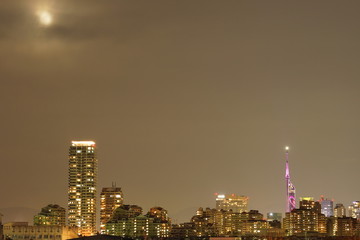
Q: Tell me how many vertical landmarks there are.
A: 2